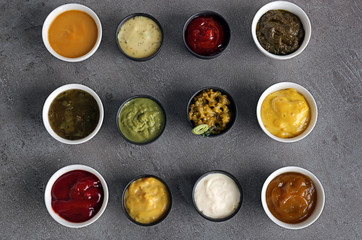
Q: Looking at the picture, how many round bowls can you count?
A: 12